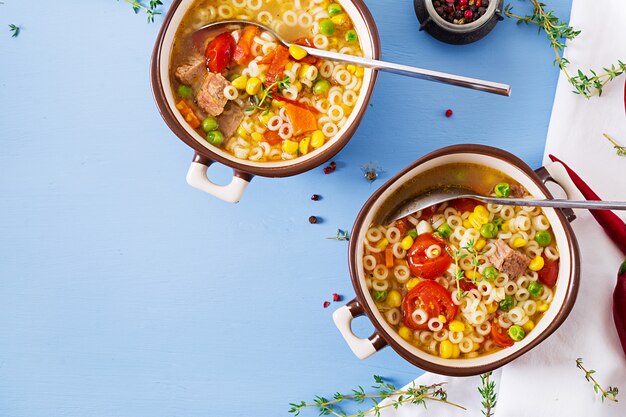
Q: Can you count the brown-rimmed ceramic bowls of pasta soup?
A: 2